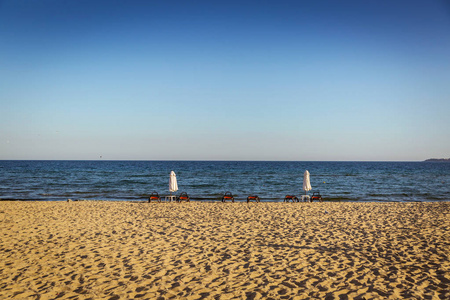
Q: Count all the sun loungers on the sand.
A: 6